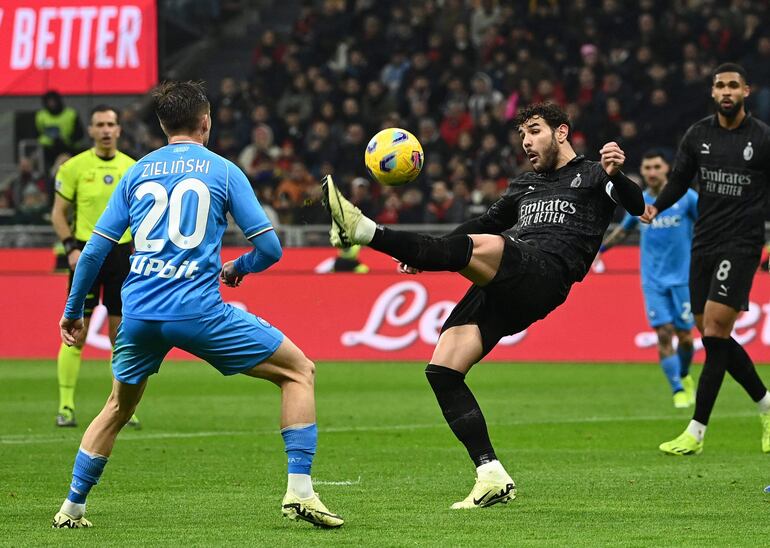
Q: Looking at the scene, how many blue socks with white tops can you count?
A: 2